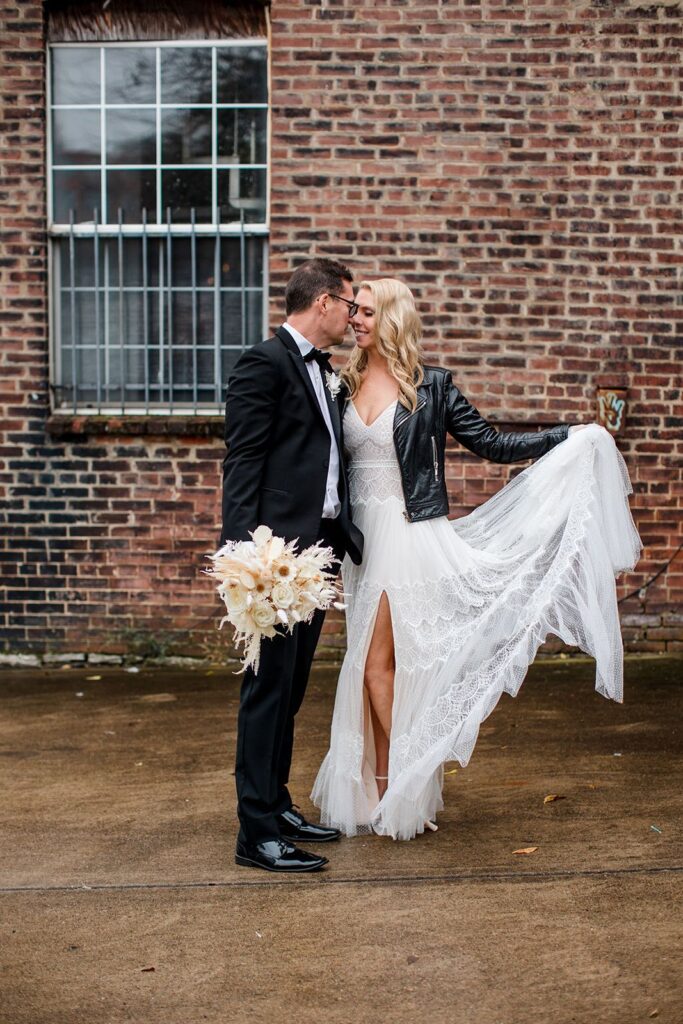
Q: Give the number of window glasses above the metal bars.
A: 12